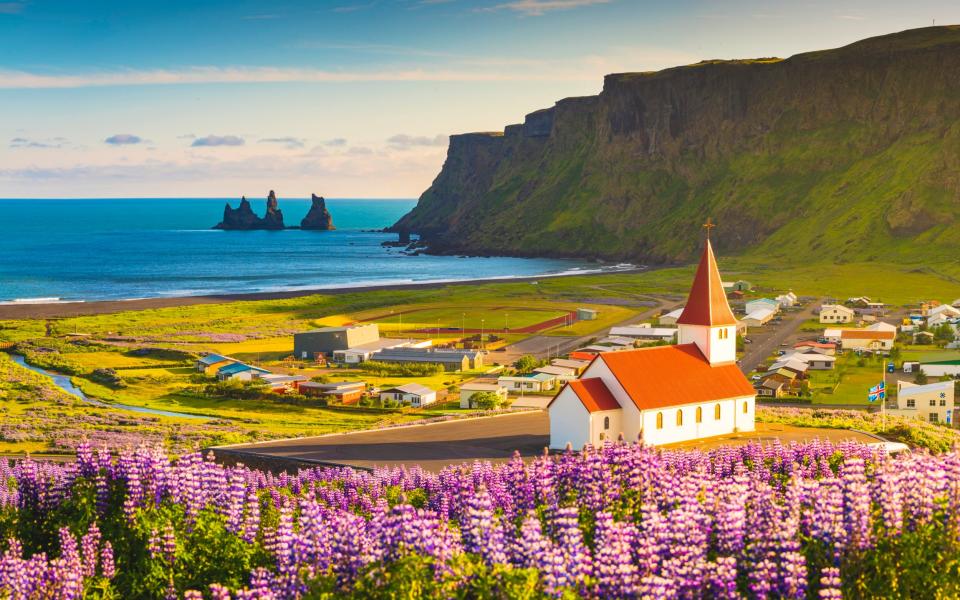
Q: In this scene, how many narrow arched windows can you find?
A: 8